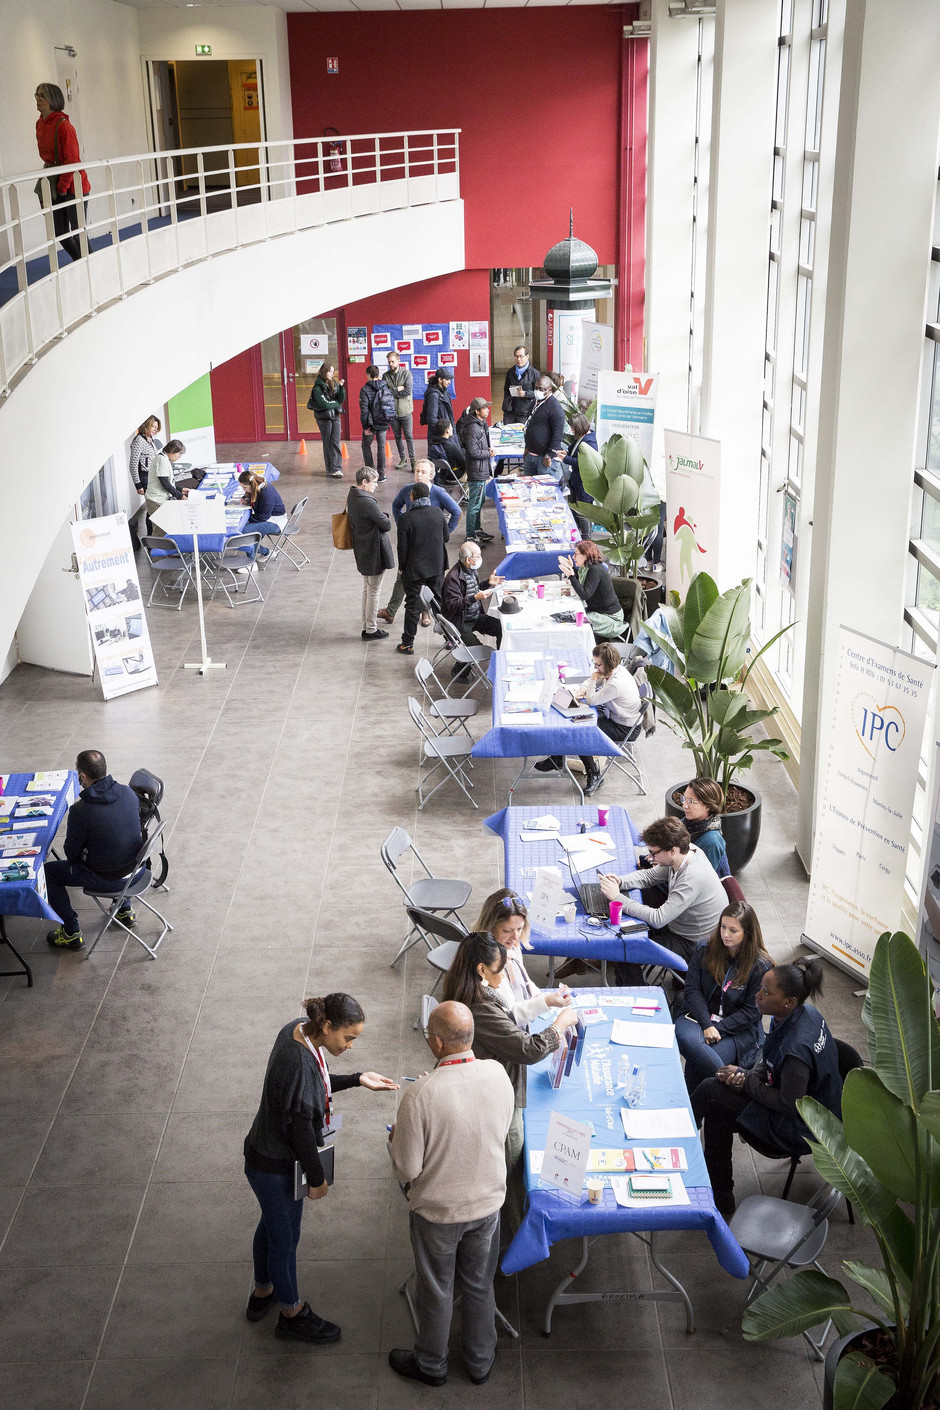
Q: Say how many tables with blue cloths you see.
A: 7